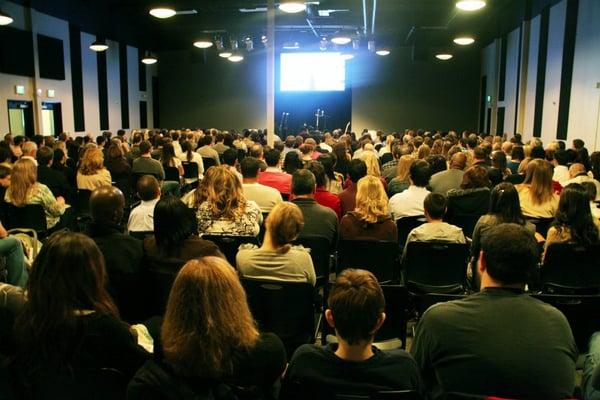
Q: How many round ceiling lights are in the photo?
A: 14